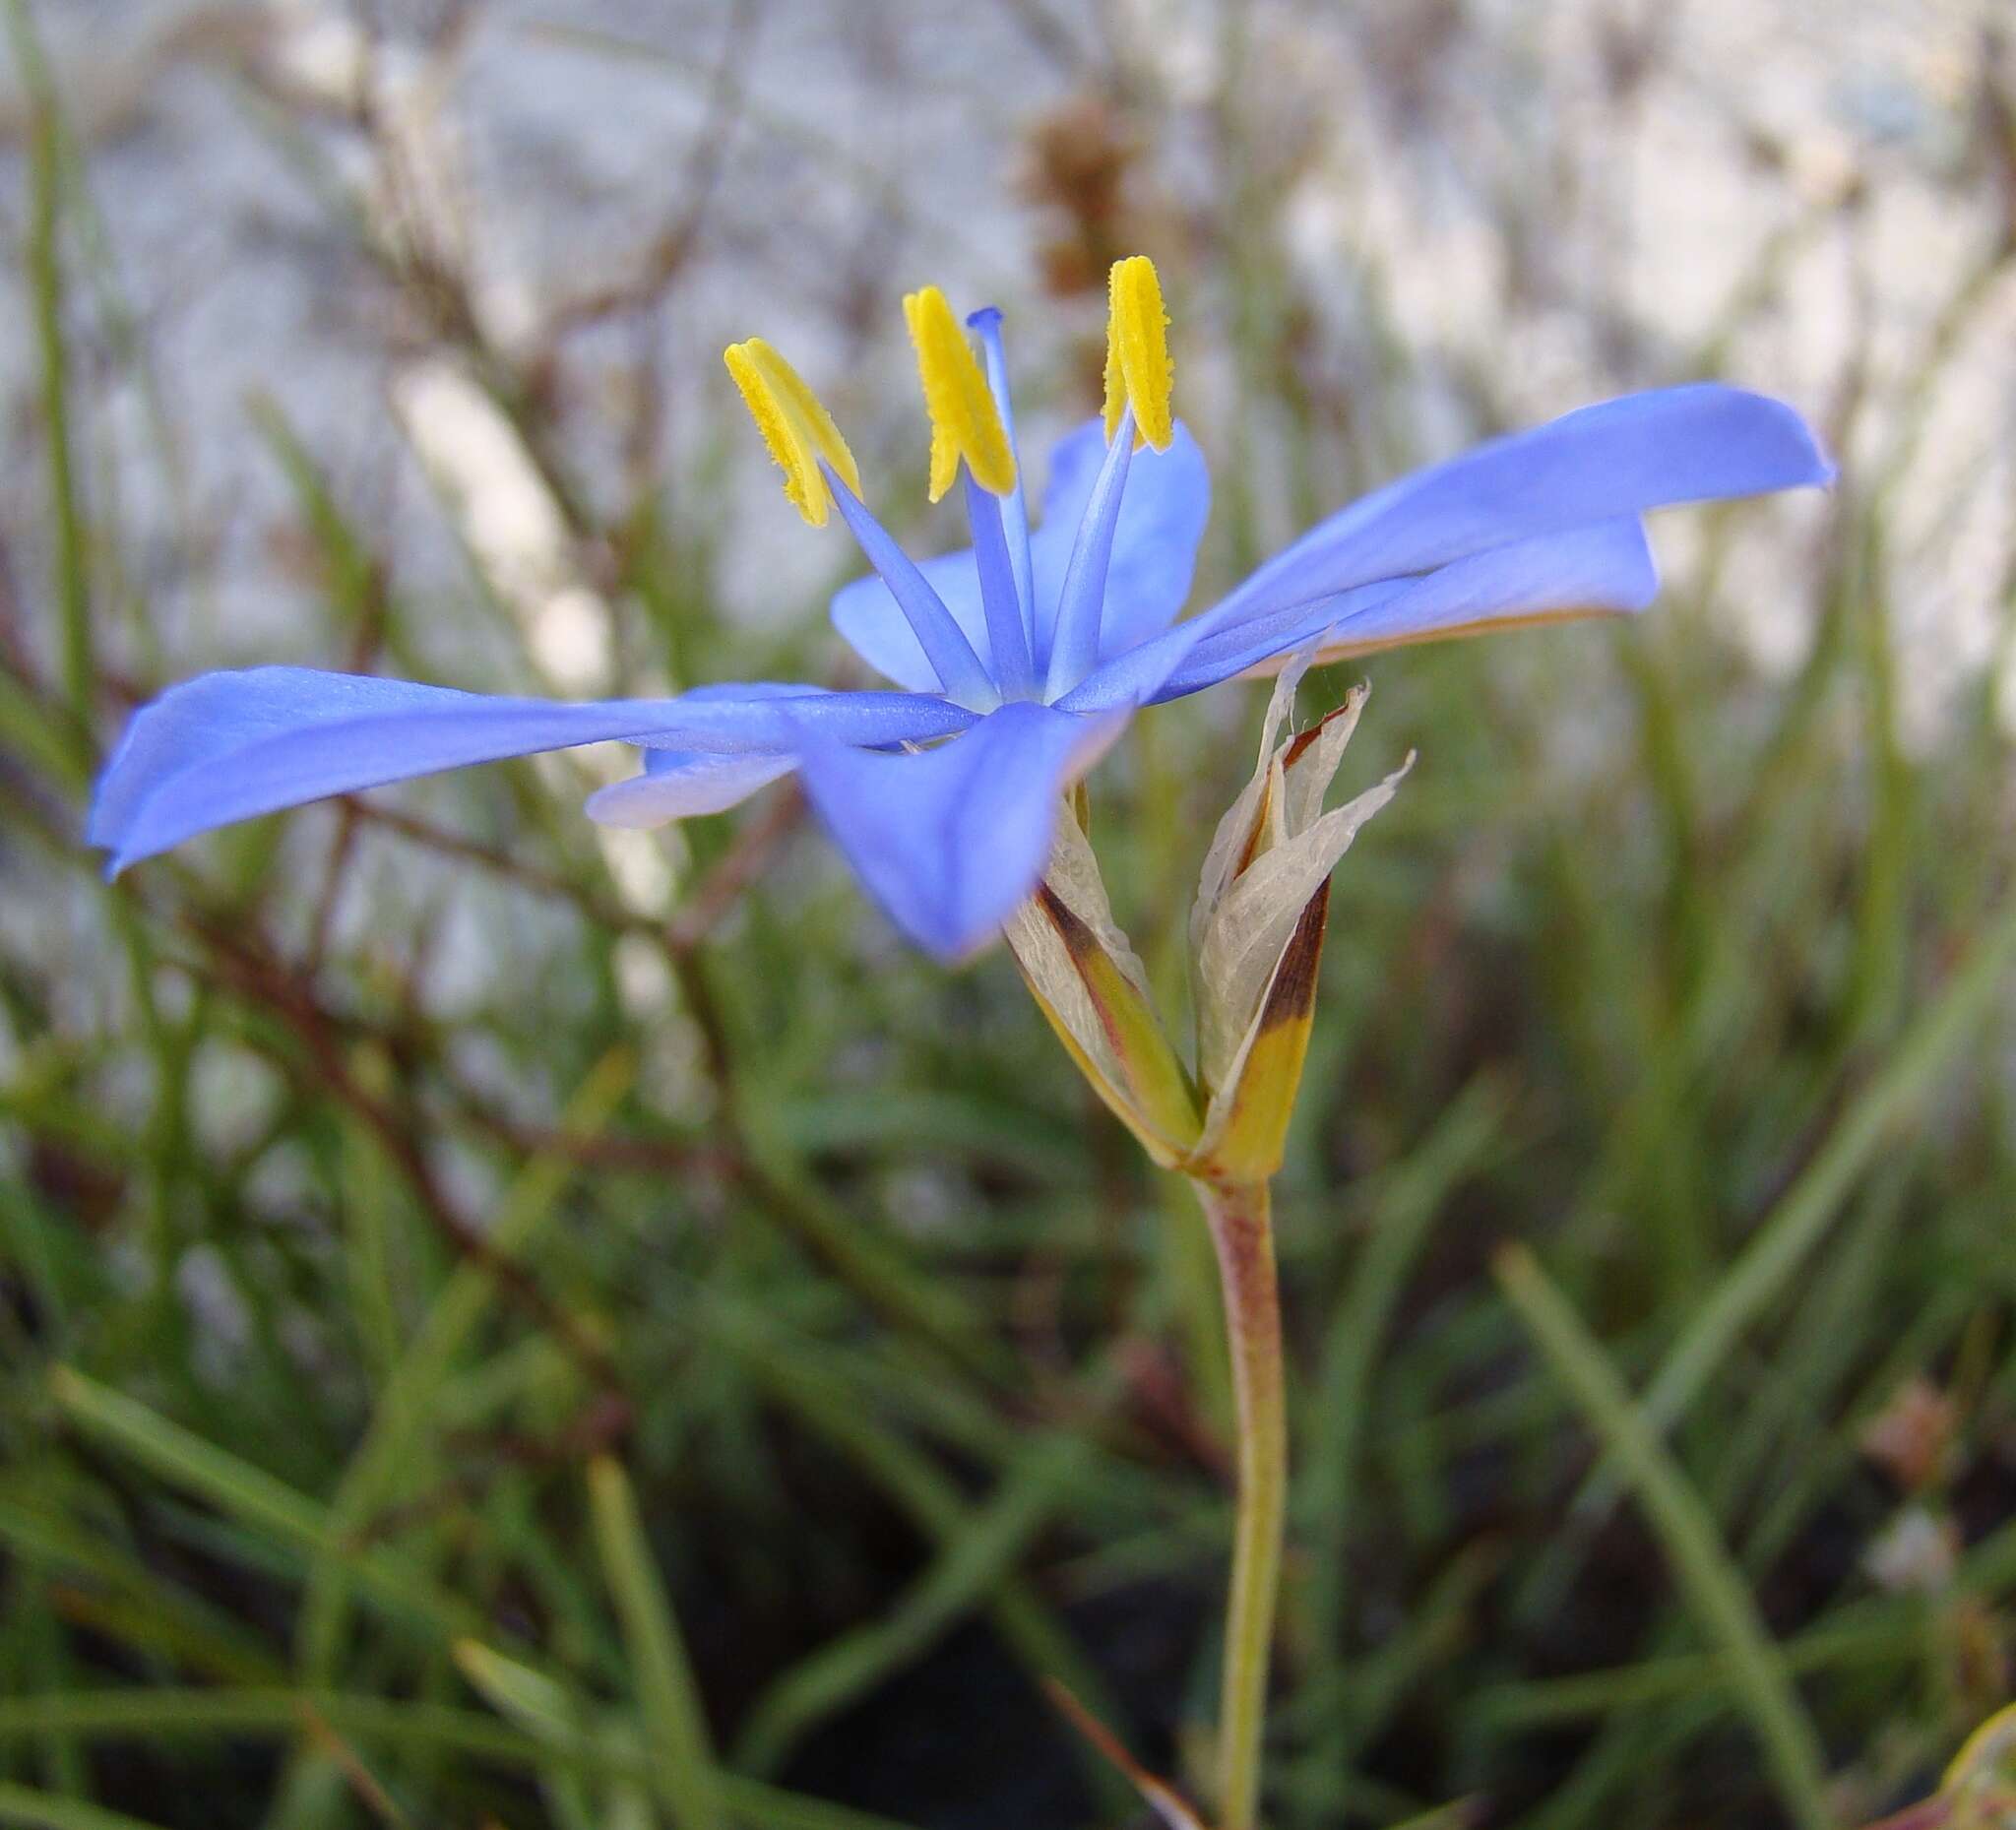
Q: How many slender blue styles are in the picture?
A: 1